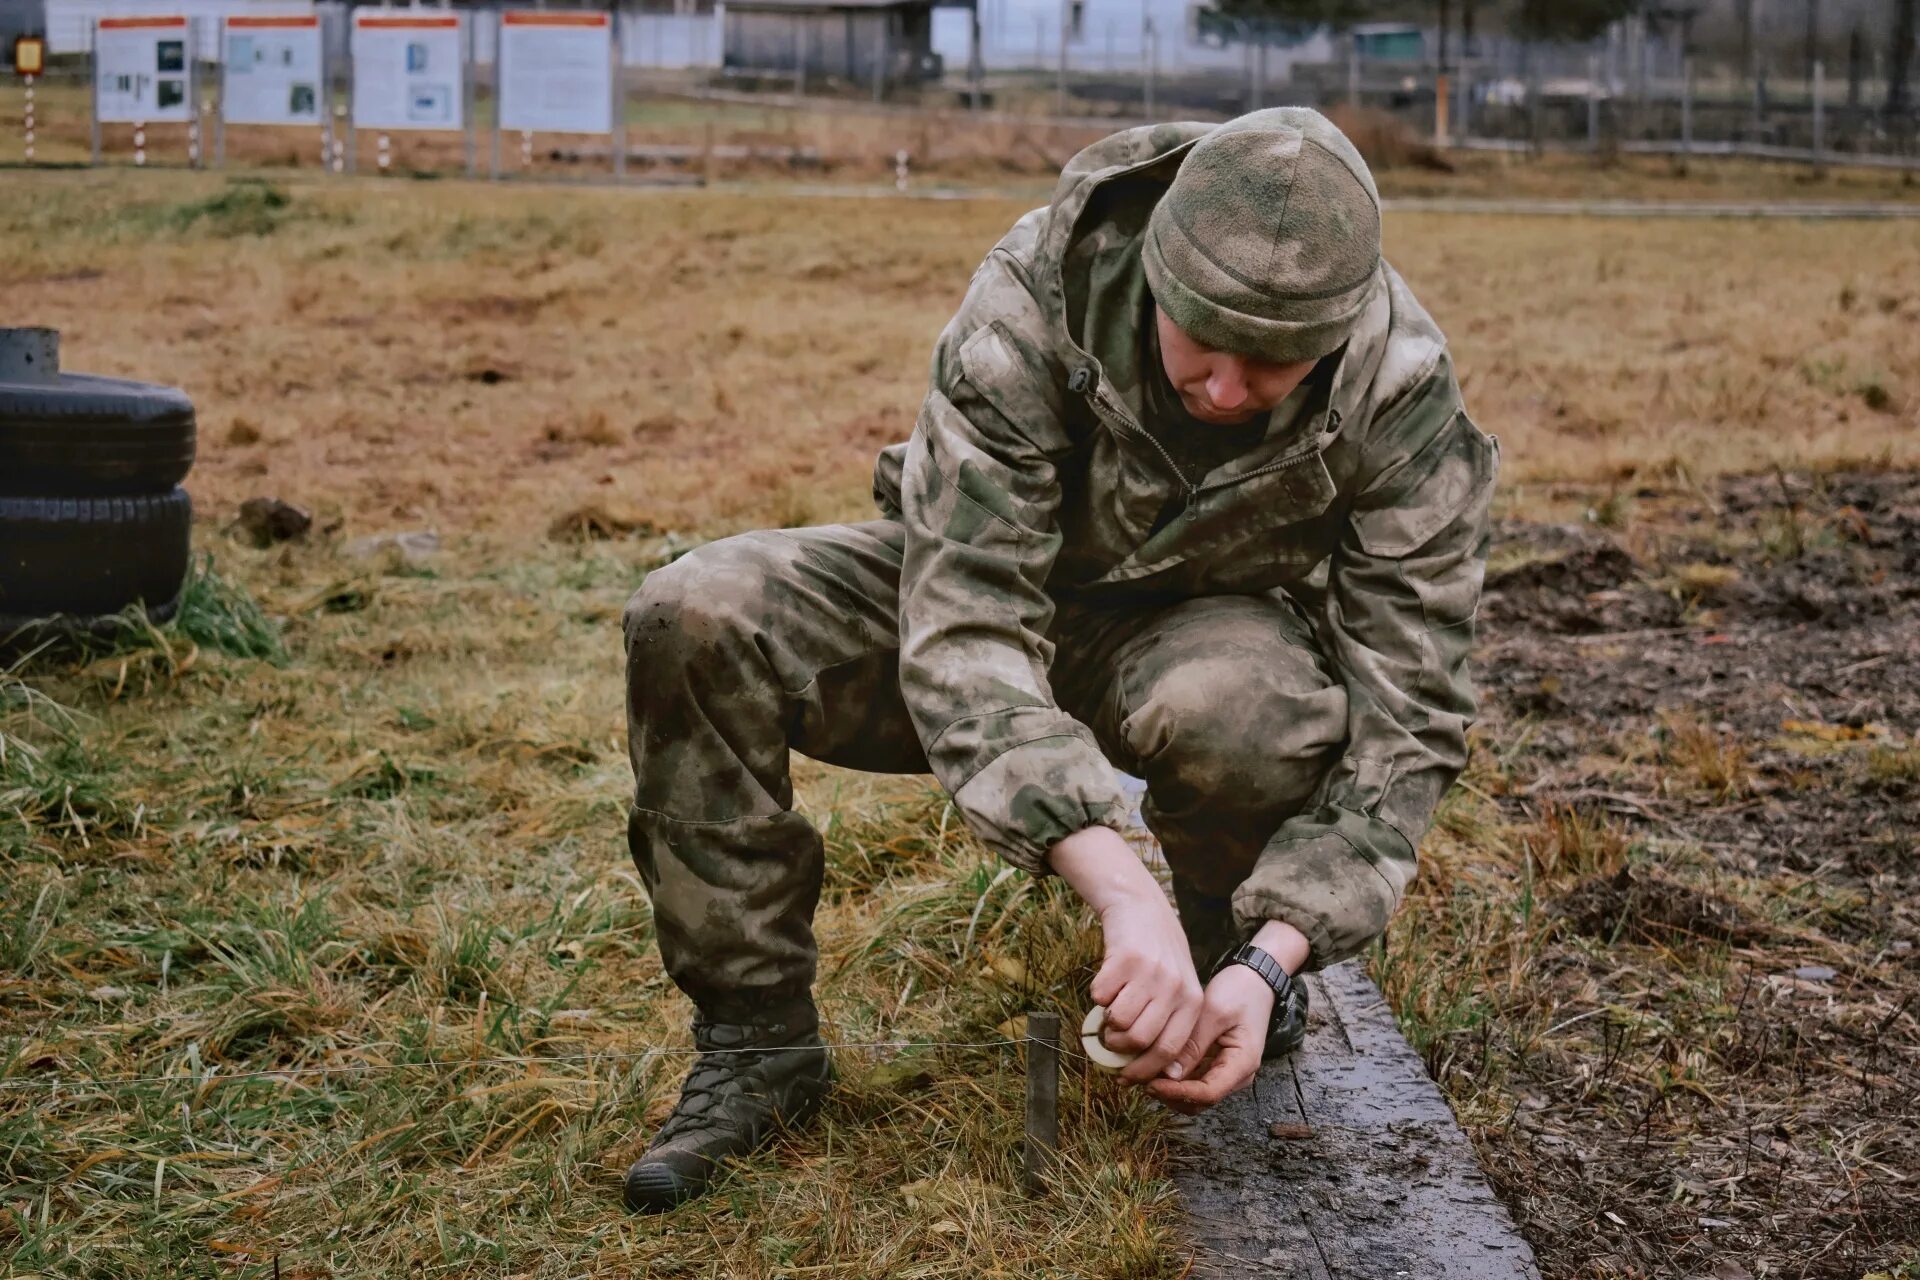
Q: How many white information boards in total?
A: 4